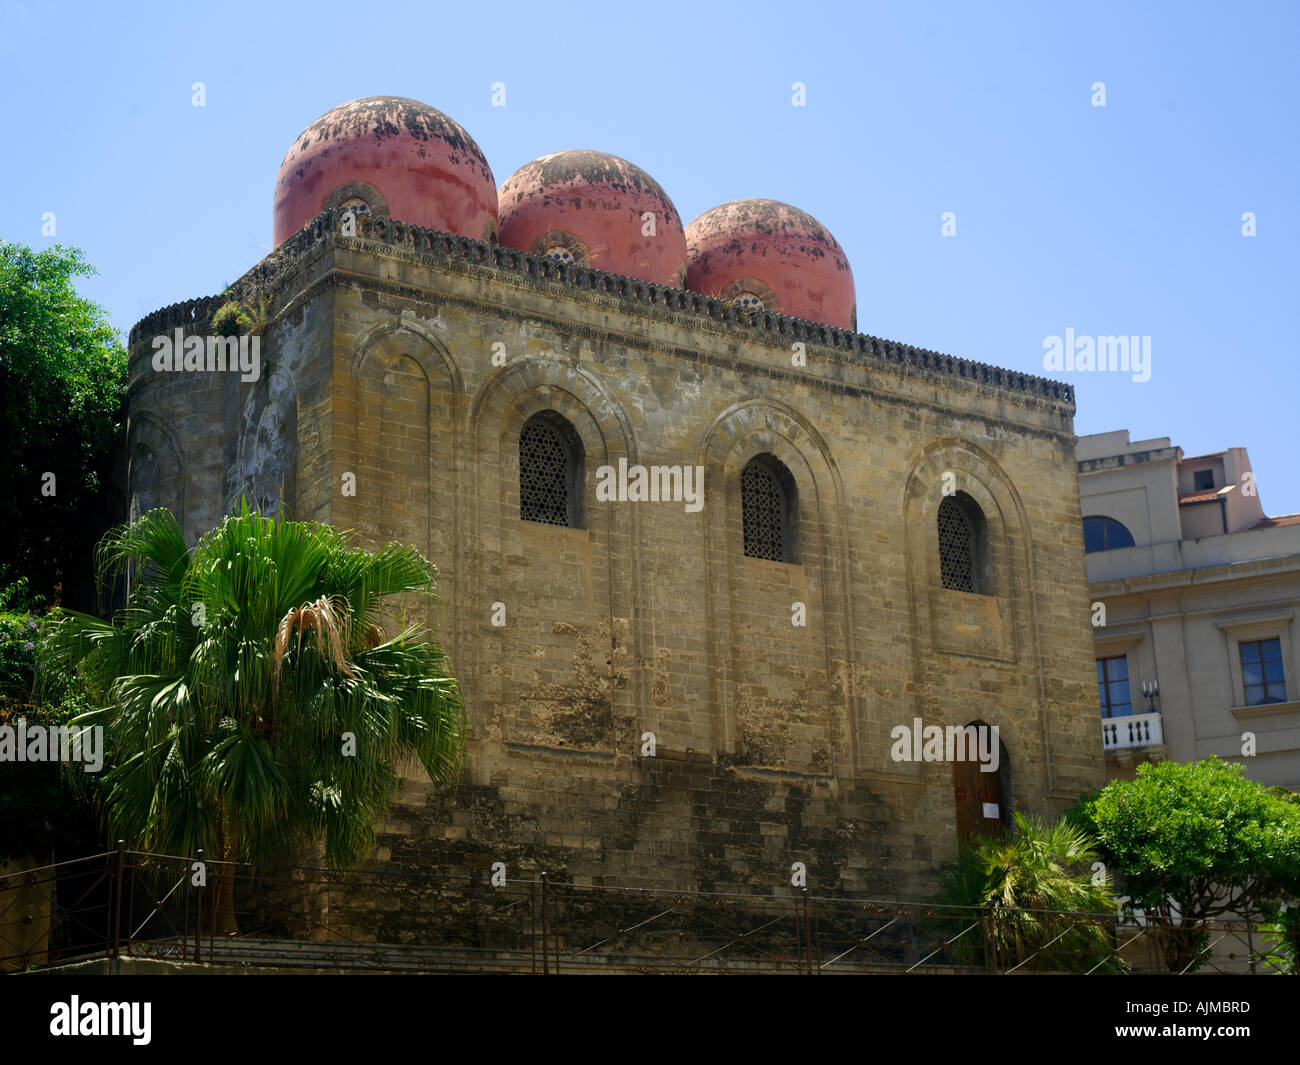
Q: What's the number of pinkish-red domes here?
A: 3